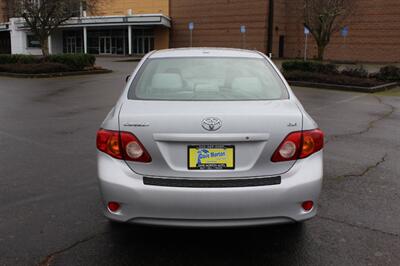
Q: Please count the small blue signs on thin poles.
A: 4